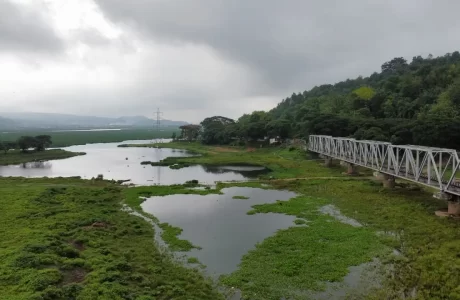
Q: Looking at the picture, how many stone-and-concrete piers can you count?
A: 4